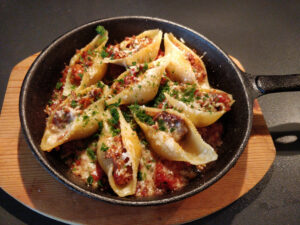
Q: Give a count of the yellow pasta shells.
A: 8